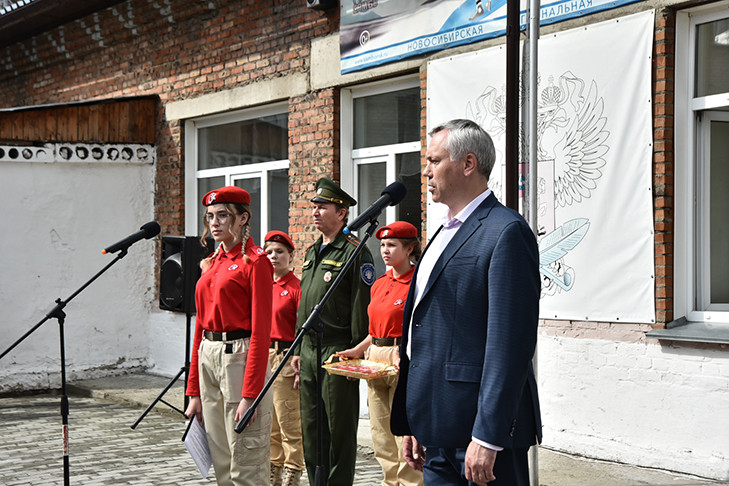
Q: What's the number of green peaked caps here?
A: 1